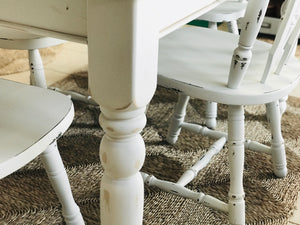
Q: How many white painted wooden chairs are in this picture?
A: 4